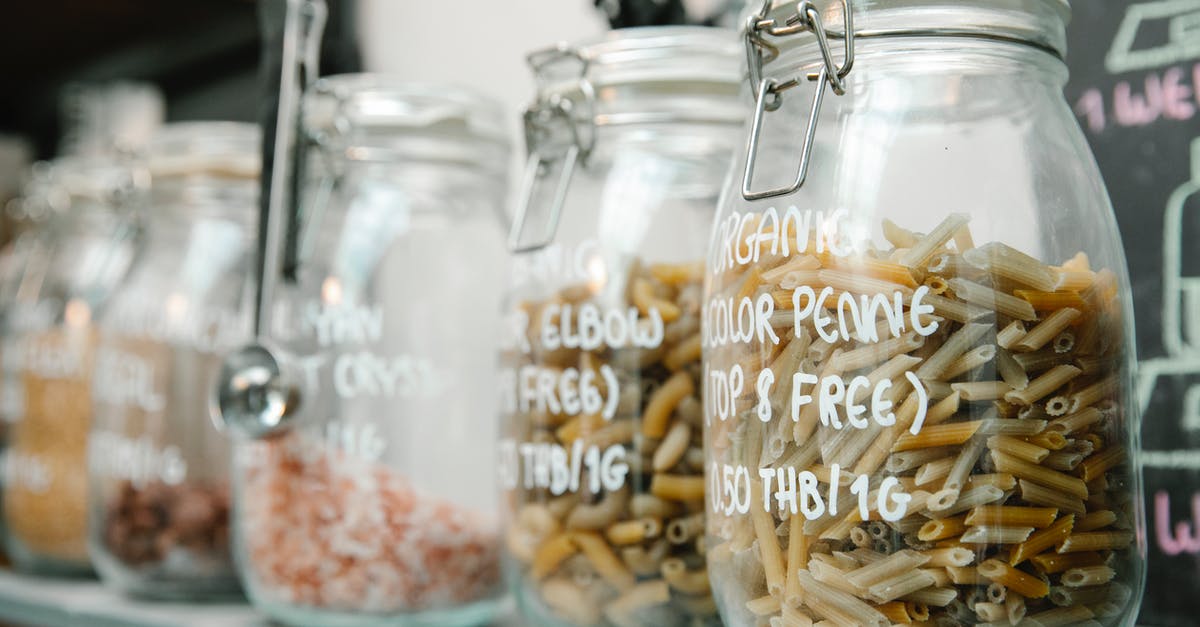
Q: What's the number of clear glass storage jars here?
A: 5